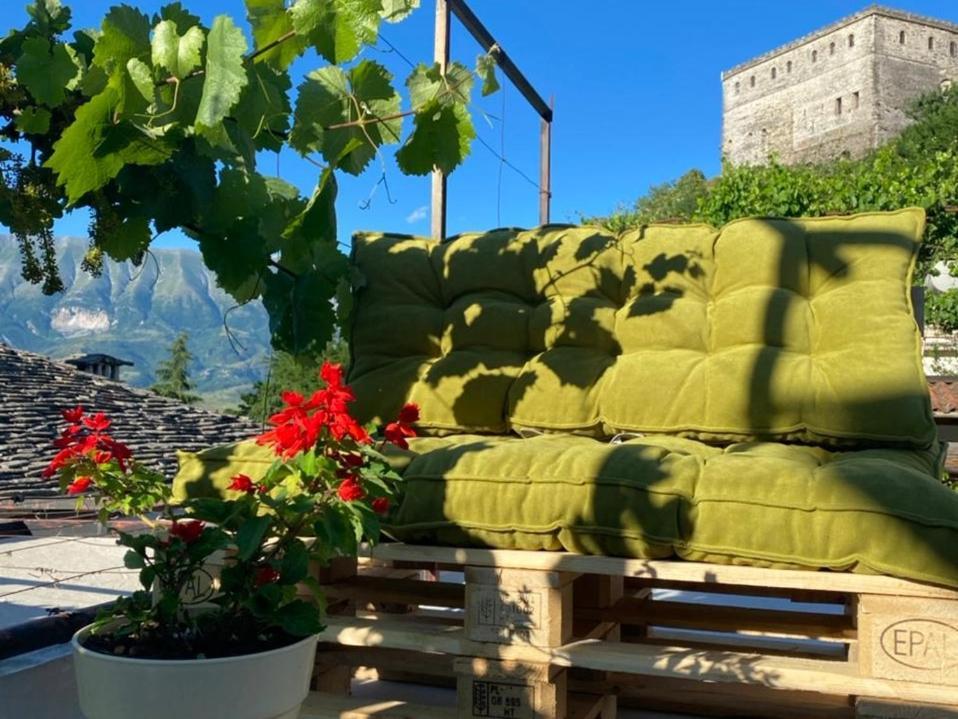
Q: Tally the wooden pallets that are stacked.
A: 2